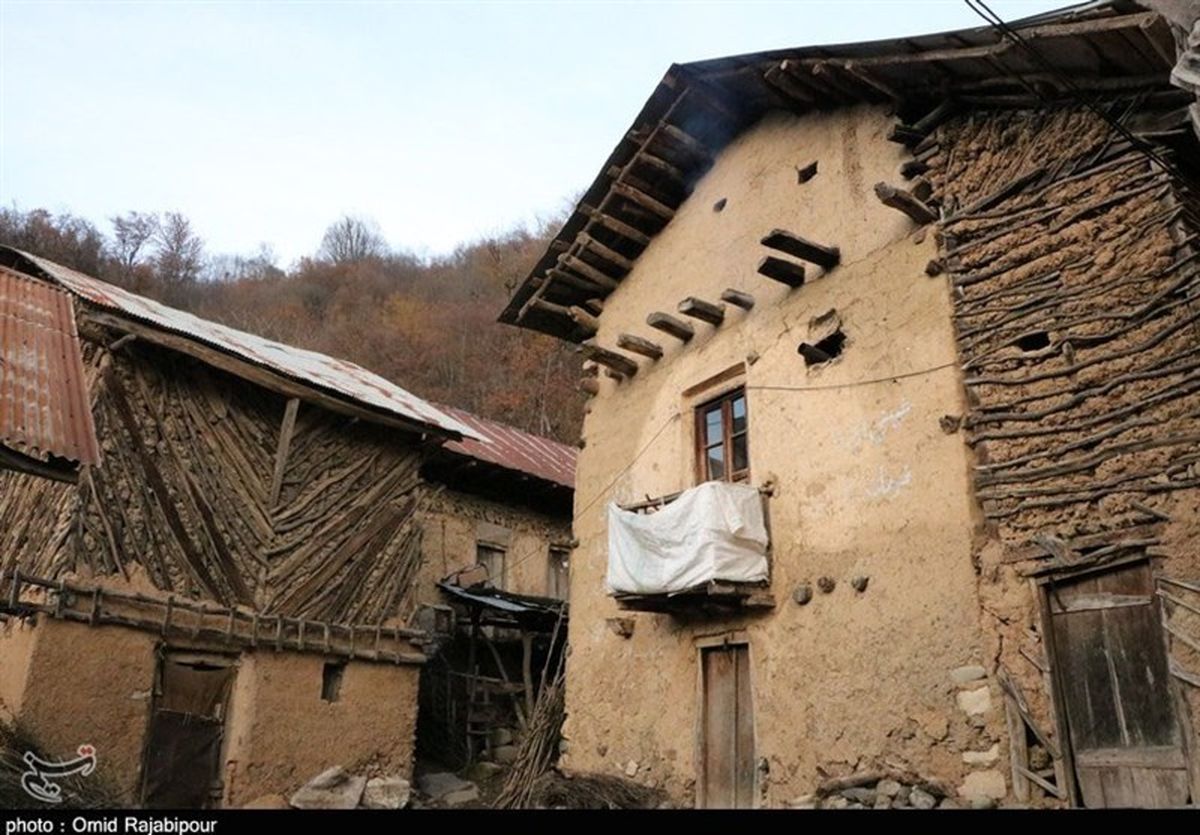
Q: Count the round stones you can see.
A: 3